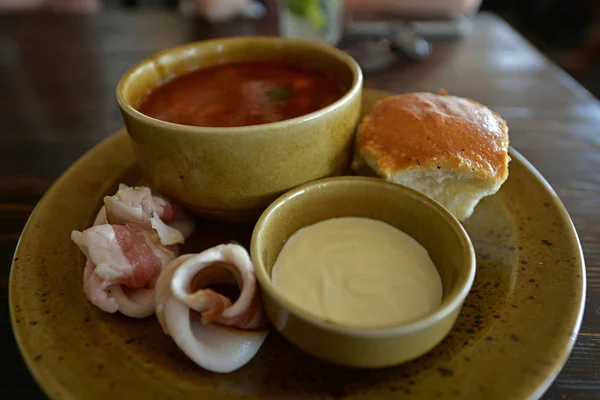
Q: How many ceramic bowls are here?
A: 2